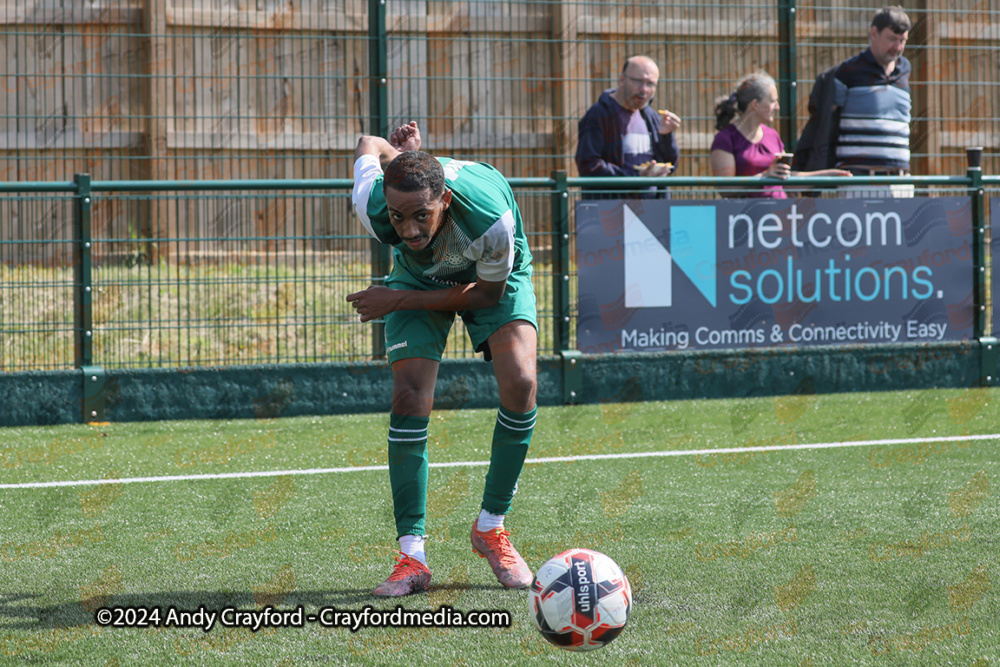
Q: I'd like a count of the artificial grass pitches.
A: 1